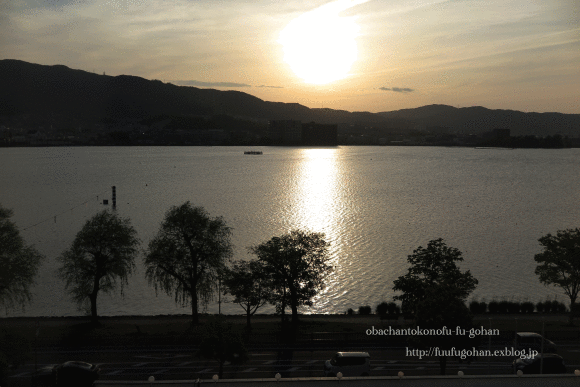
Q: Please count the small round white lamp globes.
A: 8